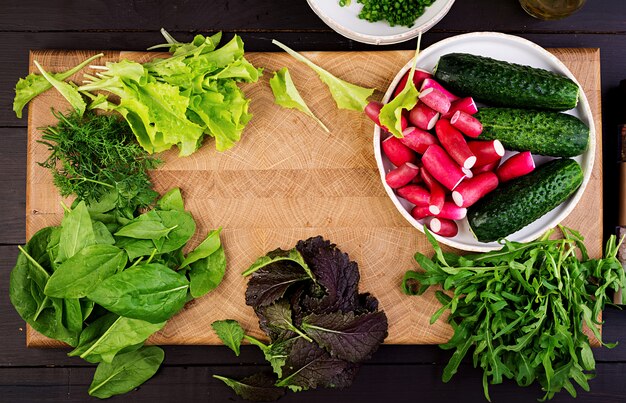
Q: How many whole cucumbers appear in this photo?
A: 3